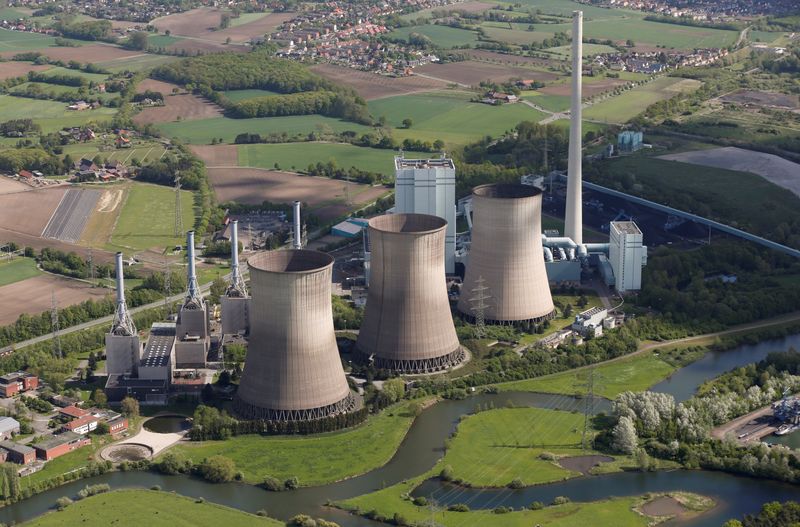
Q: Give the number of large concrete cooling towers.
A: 3